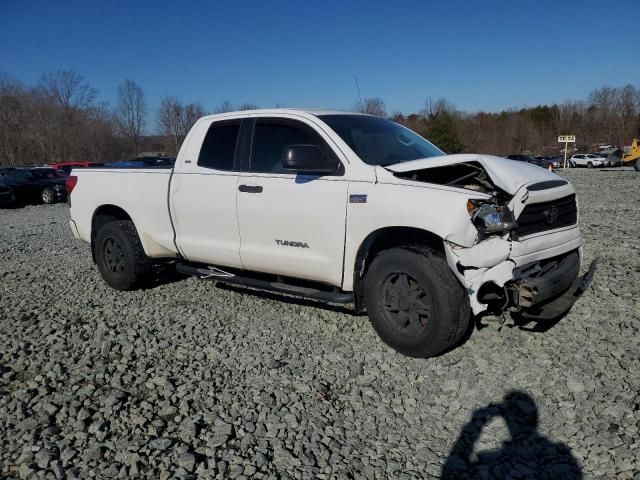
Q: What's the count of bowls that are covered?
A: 0